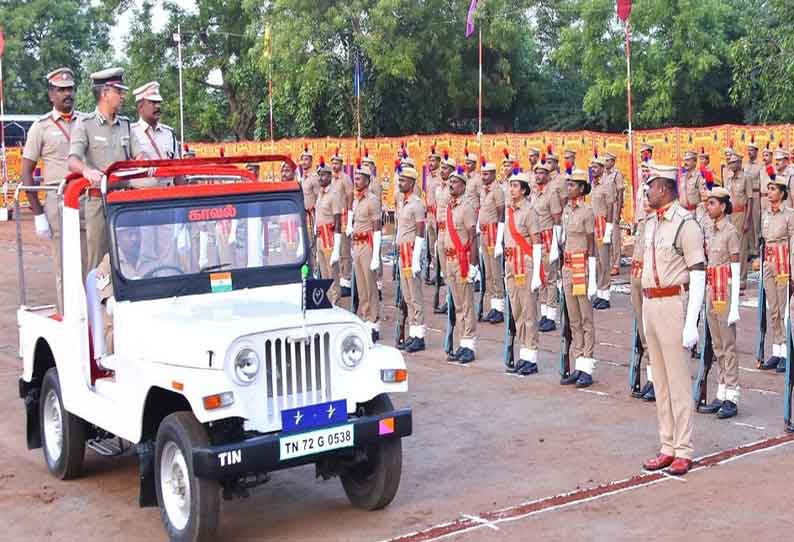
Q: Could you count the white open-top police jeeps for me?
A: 1